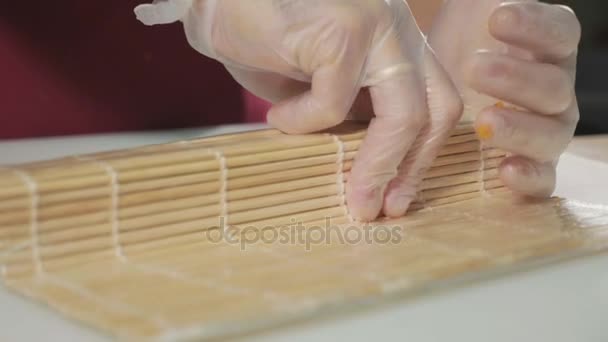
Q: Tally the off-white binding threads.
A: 5